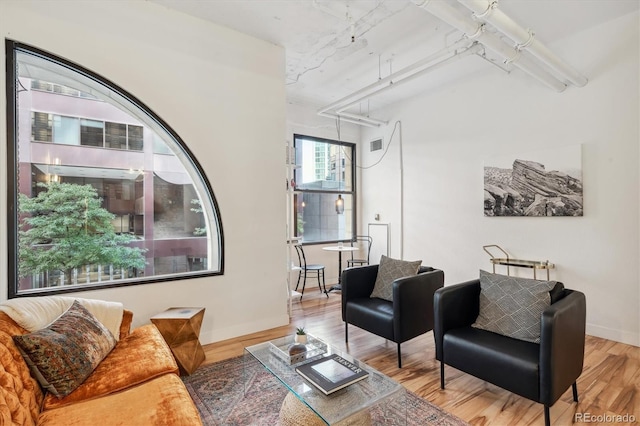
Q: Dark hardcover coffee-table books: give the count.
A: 1